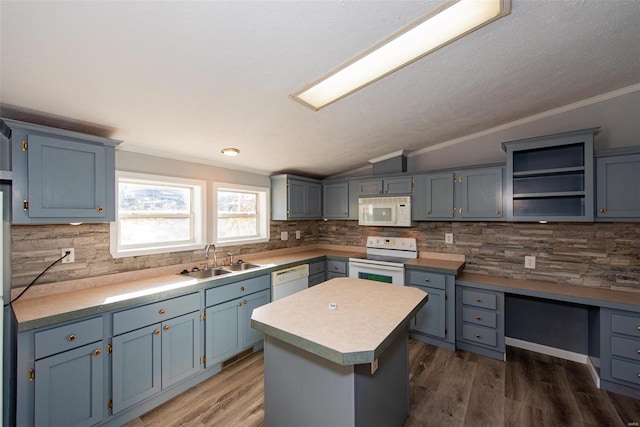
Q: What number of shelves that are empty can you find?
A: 3